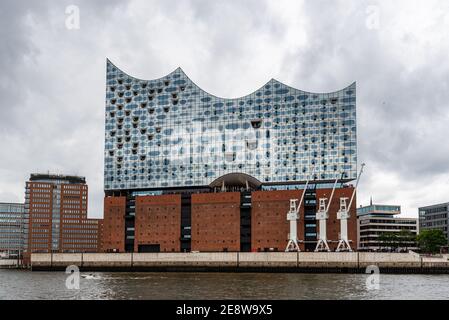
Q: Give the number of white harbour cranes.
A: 3